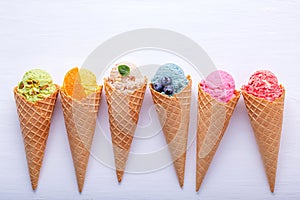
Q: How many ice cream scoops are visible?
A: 6